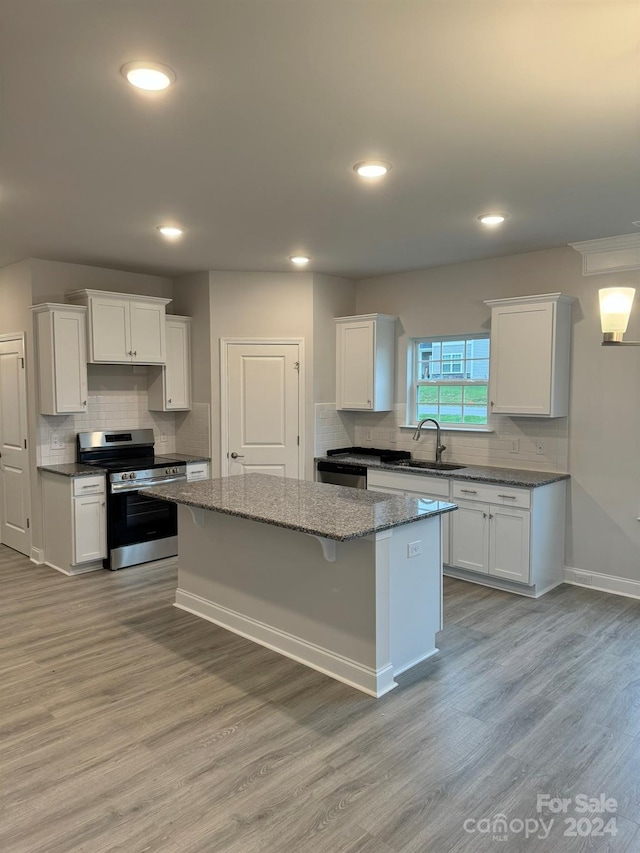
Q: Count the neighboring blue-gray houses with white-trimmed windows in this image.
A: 1